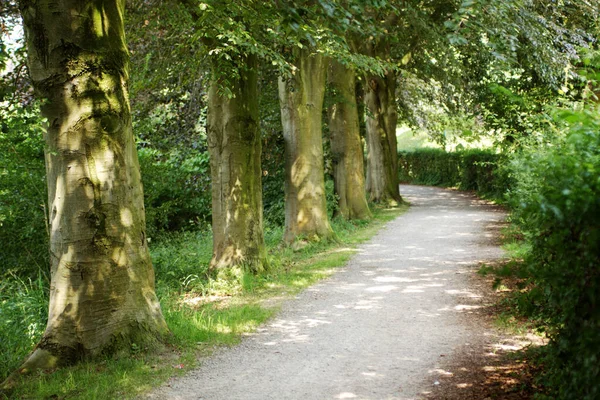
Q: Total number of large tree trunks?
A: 5